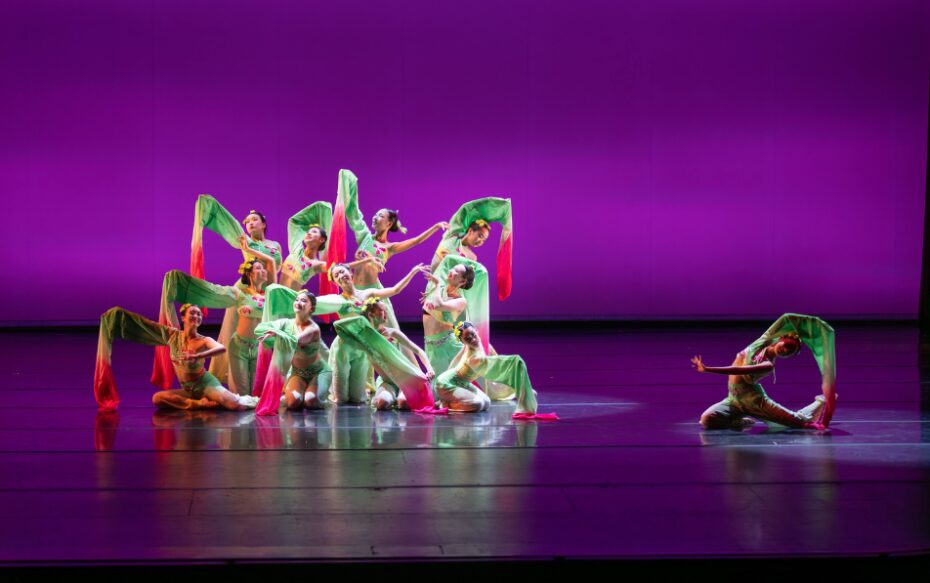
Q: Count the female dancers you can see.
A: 12